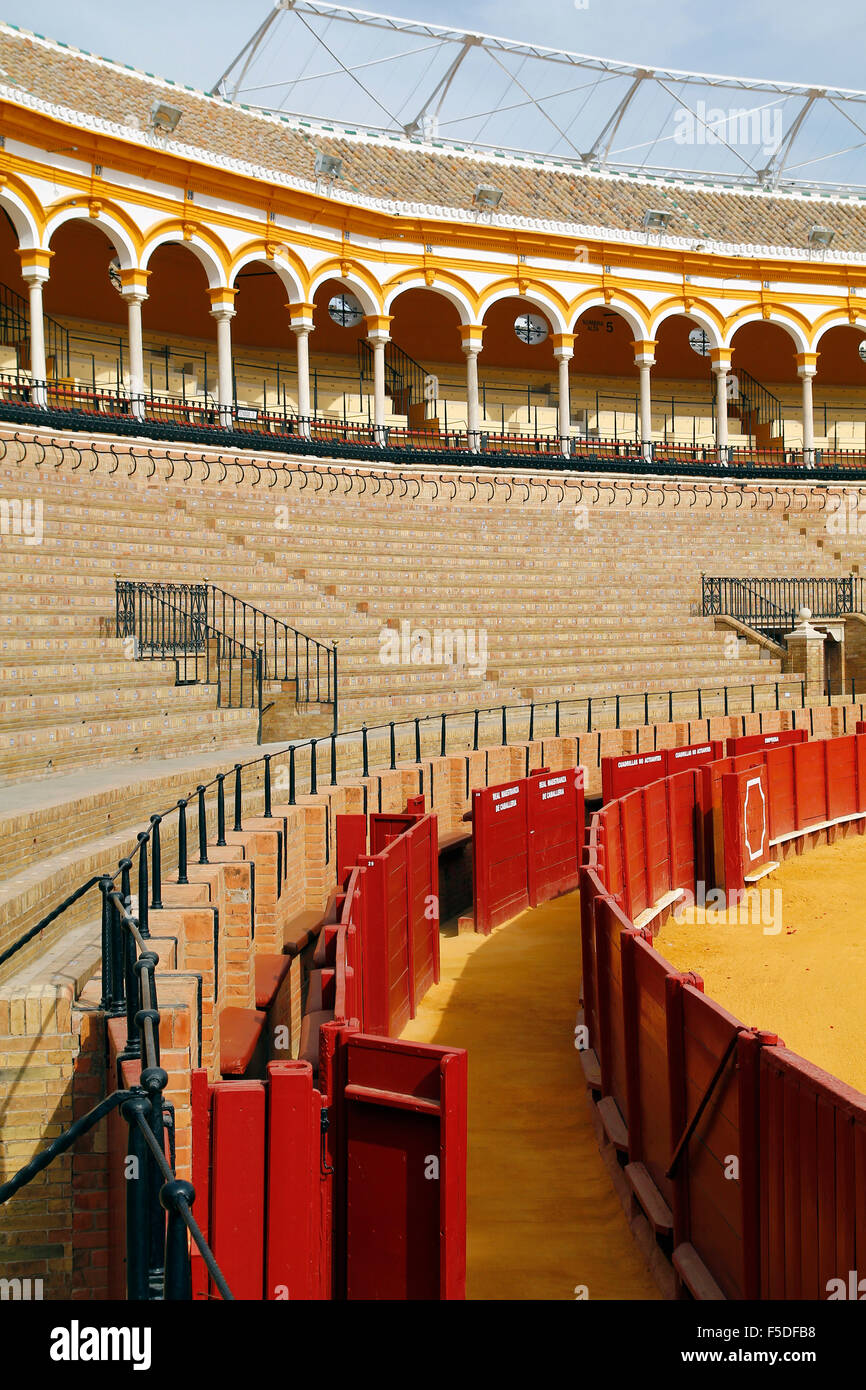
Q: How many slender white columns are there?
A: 10